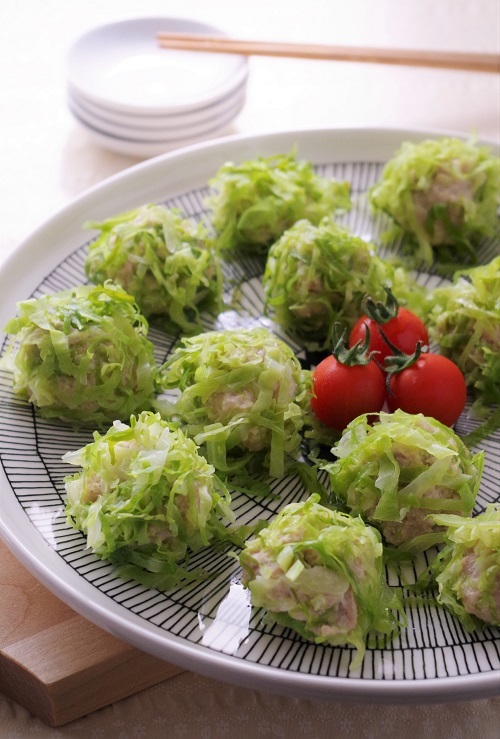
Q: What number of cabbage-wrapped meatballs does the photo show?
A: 11